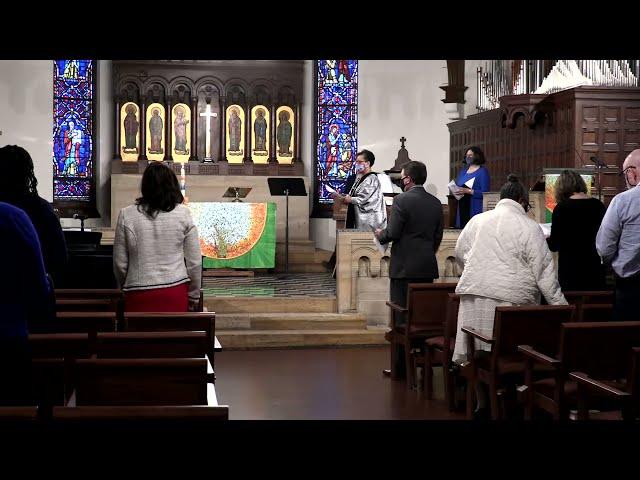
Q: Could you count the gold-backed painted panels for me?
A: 6